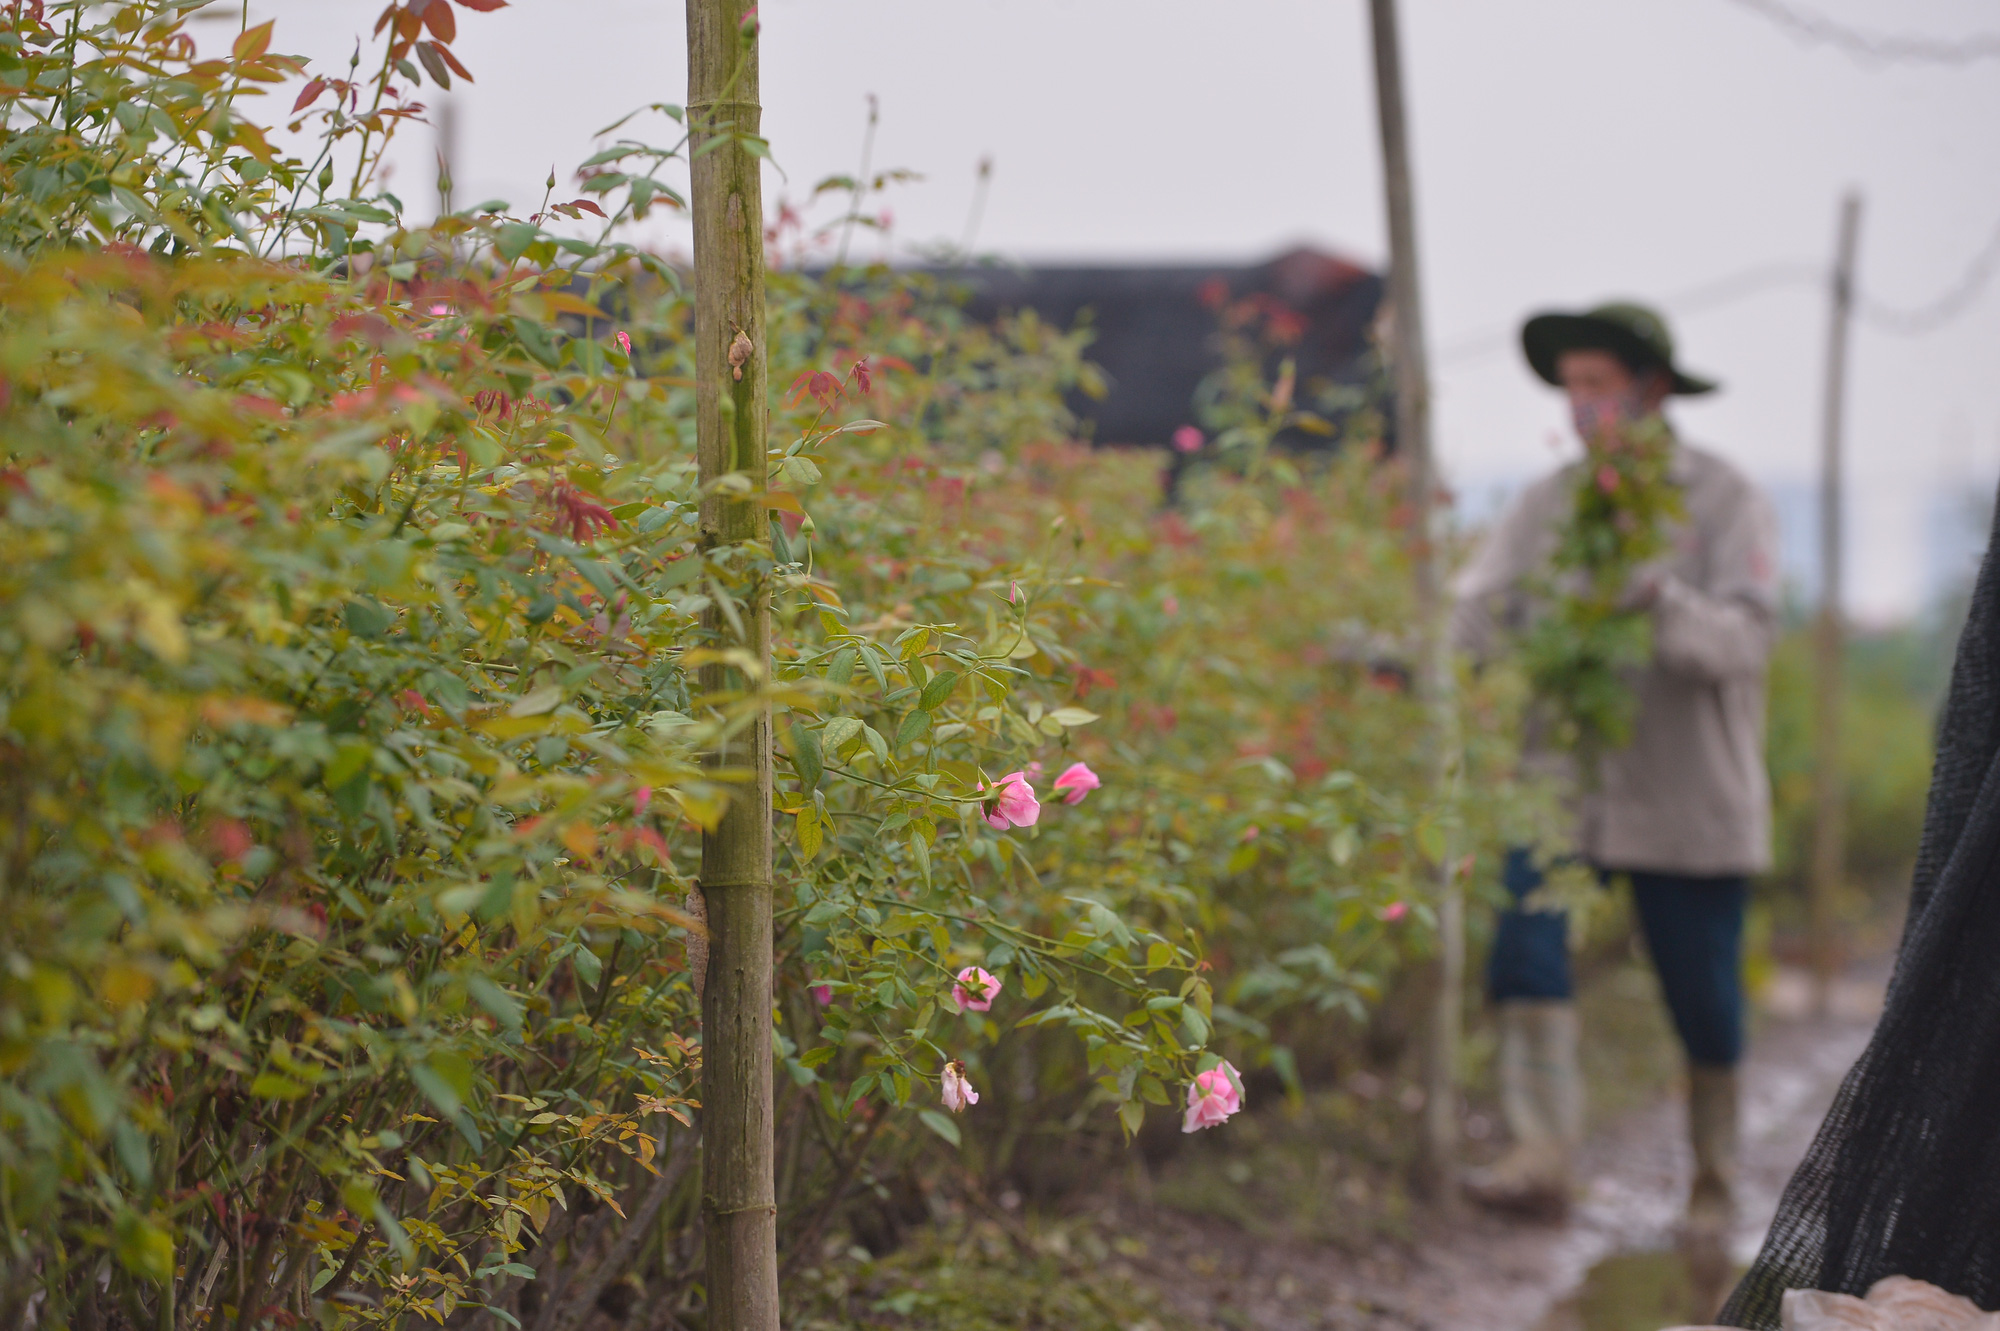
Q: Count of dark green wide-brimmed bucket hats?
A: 1